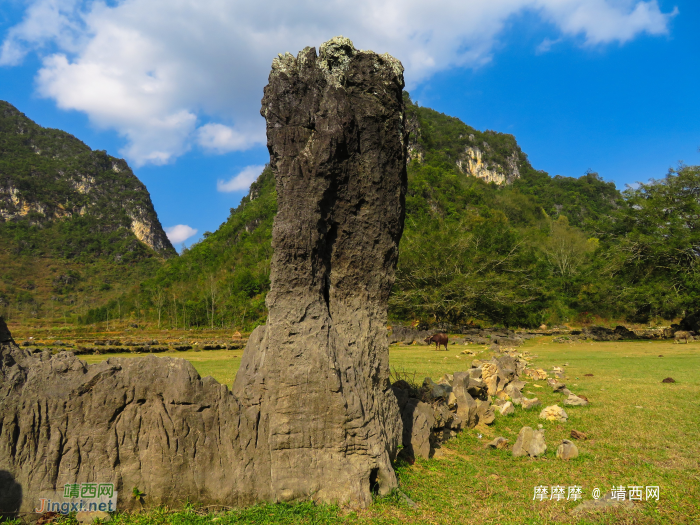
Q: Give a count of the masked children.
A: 0